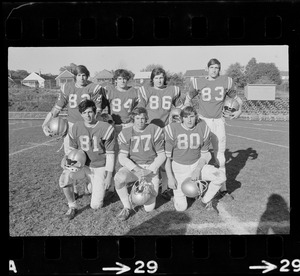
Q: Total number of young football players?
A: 7